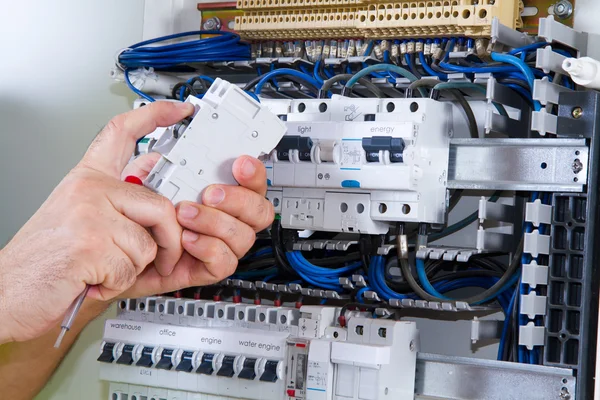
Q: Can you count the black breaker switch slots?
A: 13